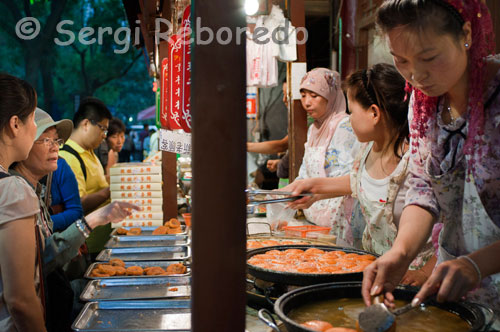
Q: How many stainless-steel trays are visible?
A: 6